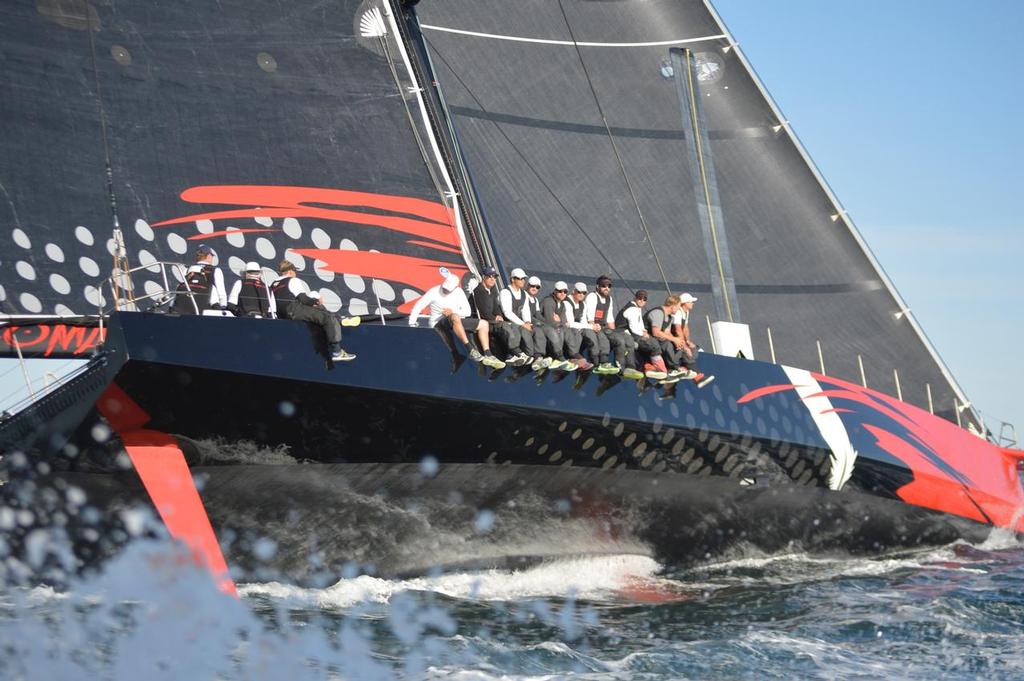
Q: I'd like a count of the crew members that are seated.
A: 13